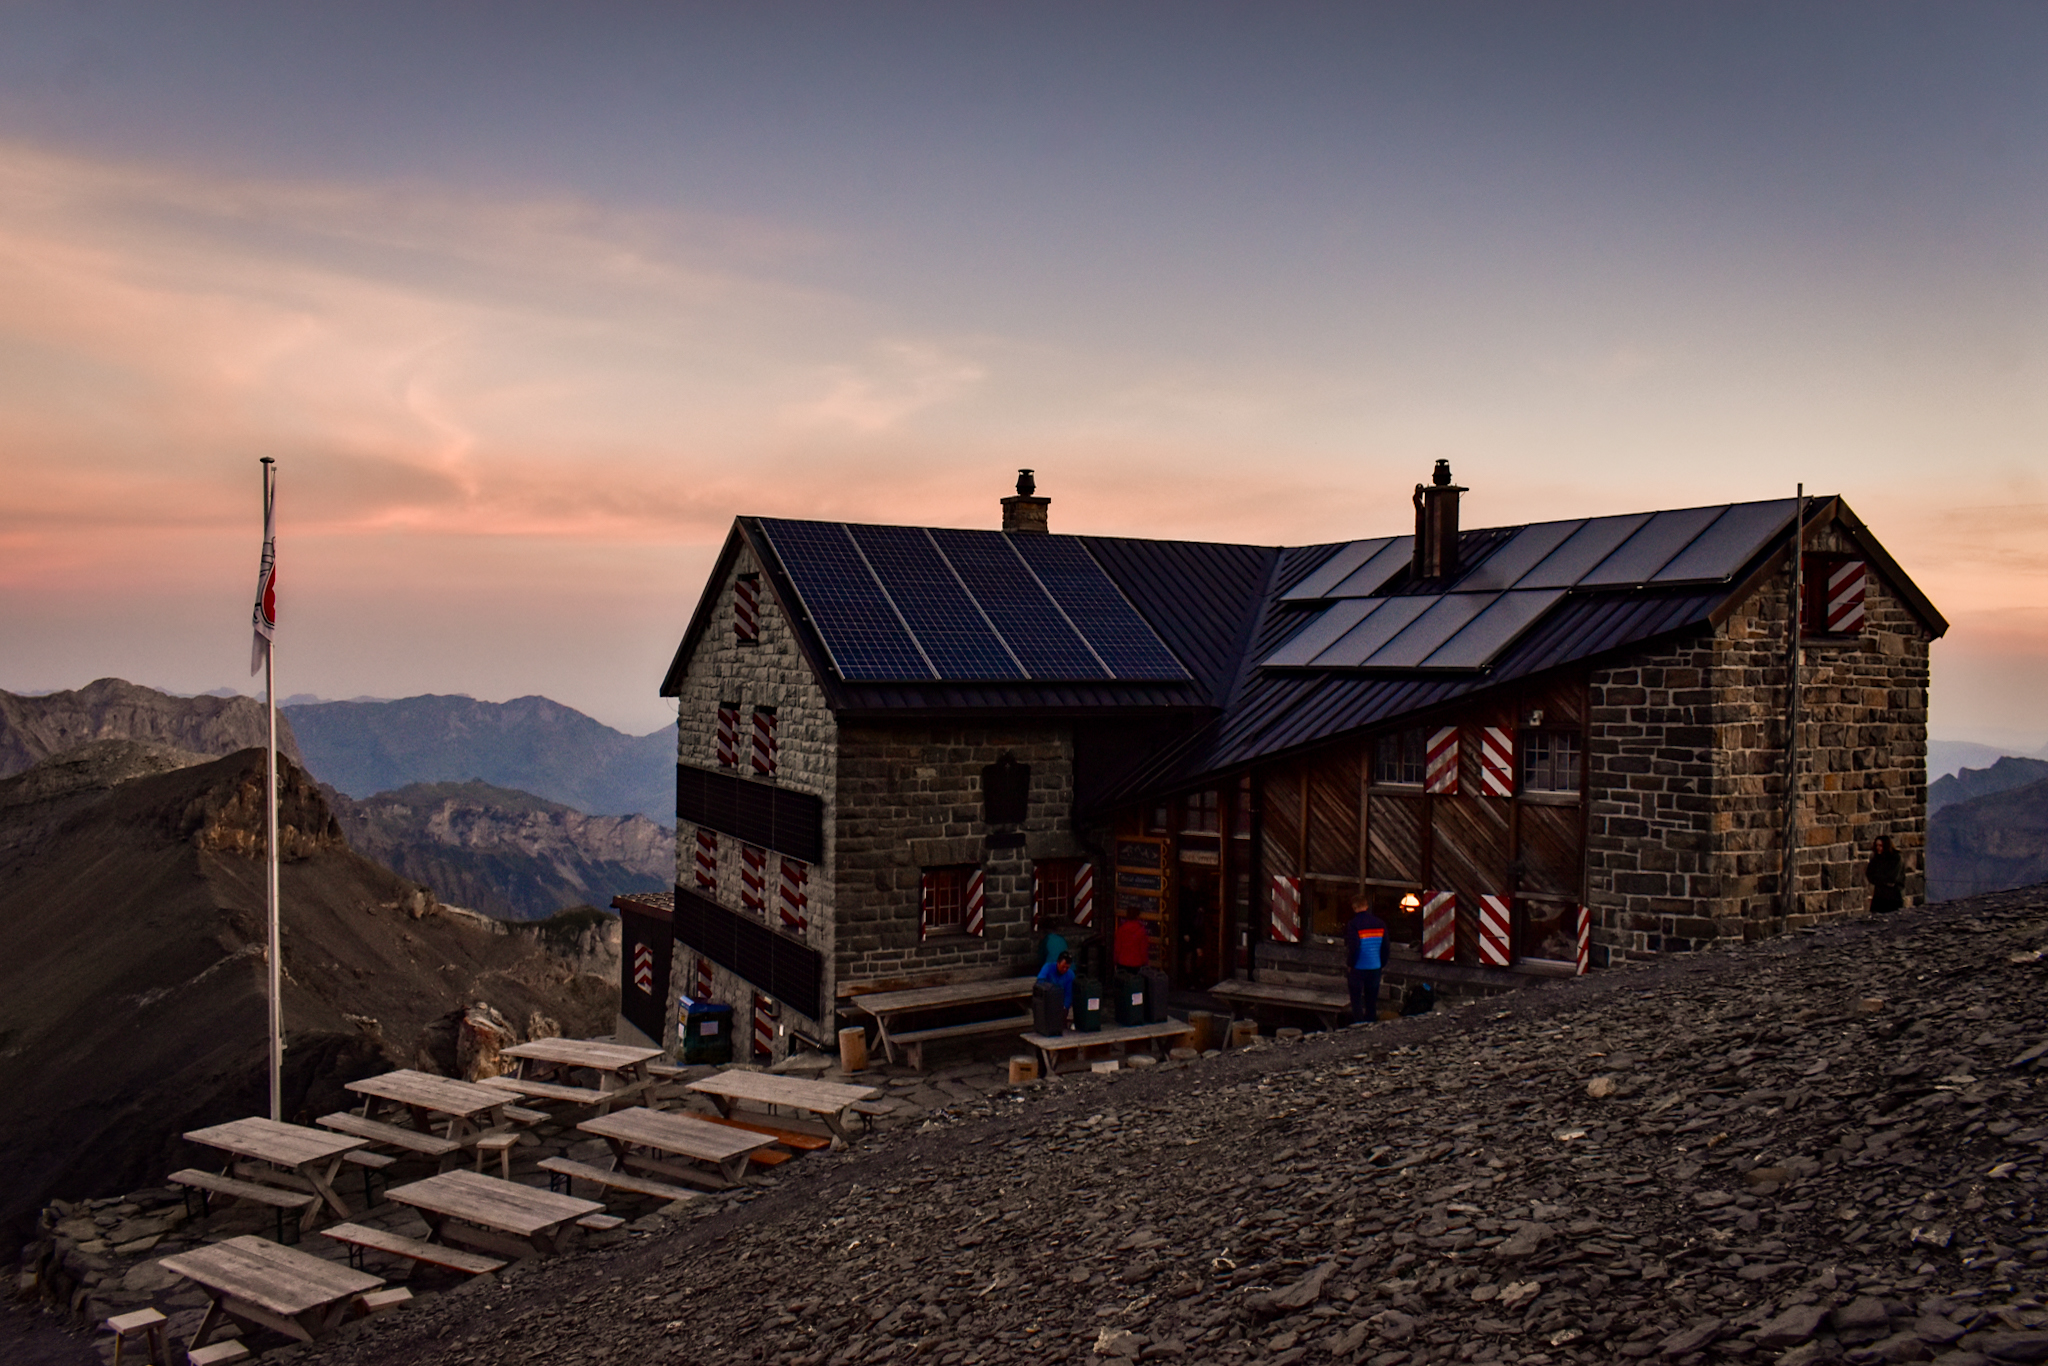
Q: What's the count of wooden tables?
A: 10